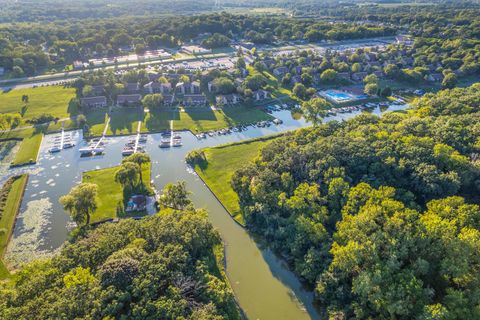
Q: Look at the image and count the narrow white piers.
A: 4